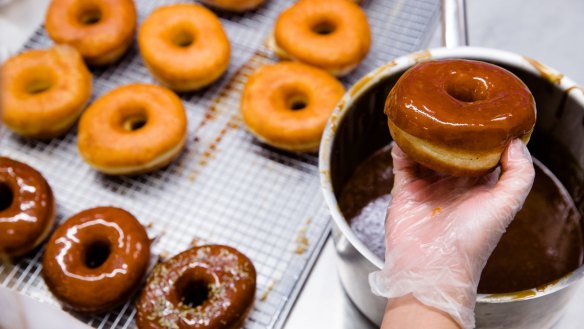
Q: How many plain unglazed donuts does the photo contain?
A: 7